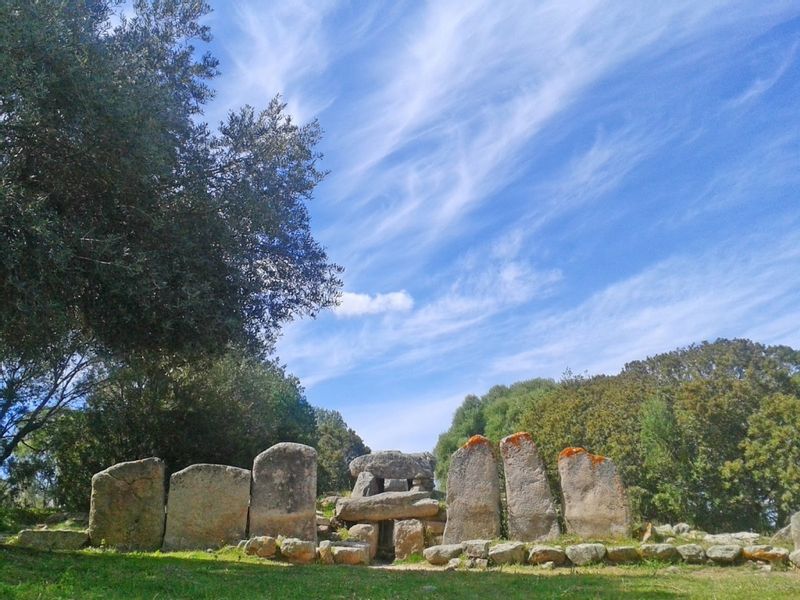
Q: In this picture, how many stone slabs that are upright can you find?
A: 6